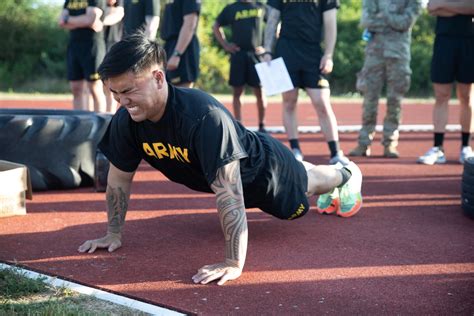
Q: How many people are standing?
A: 8